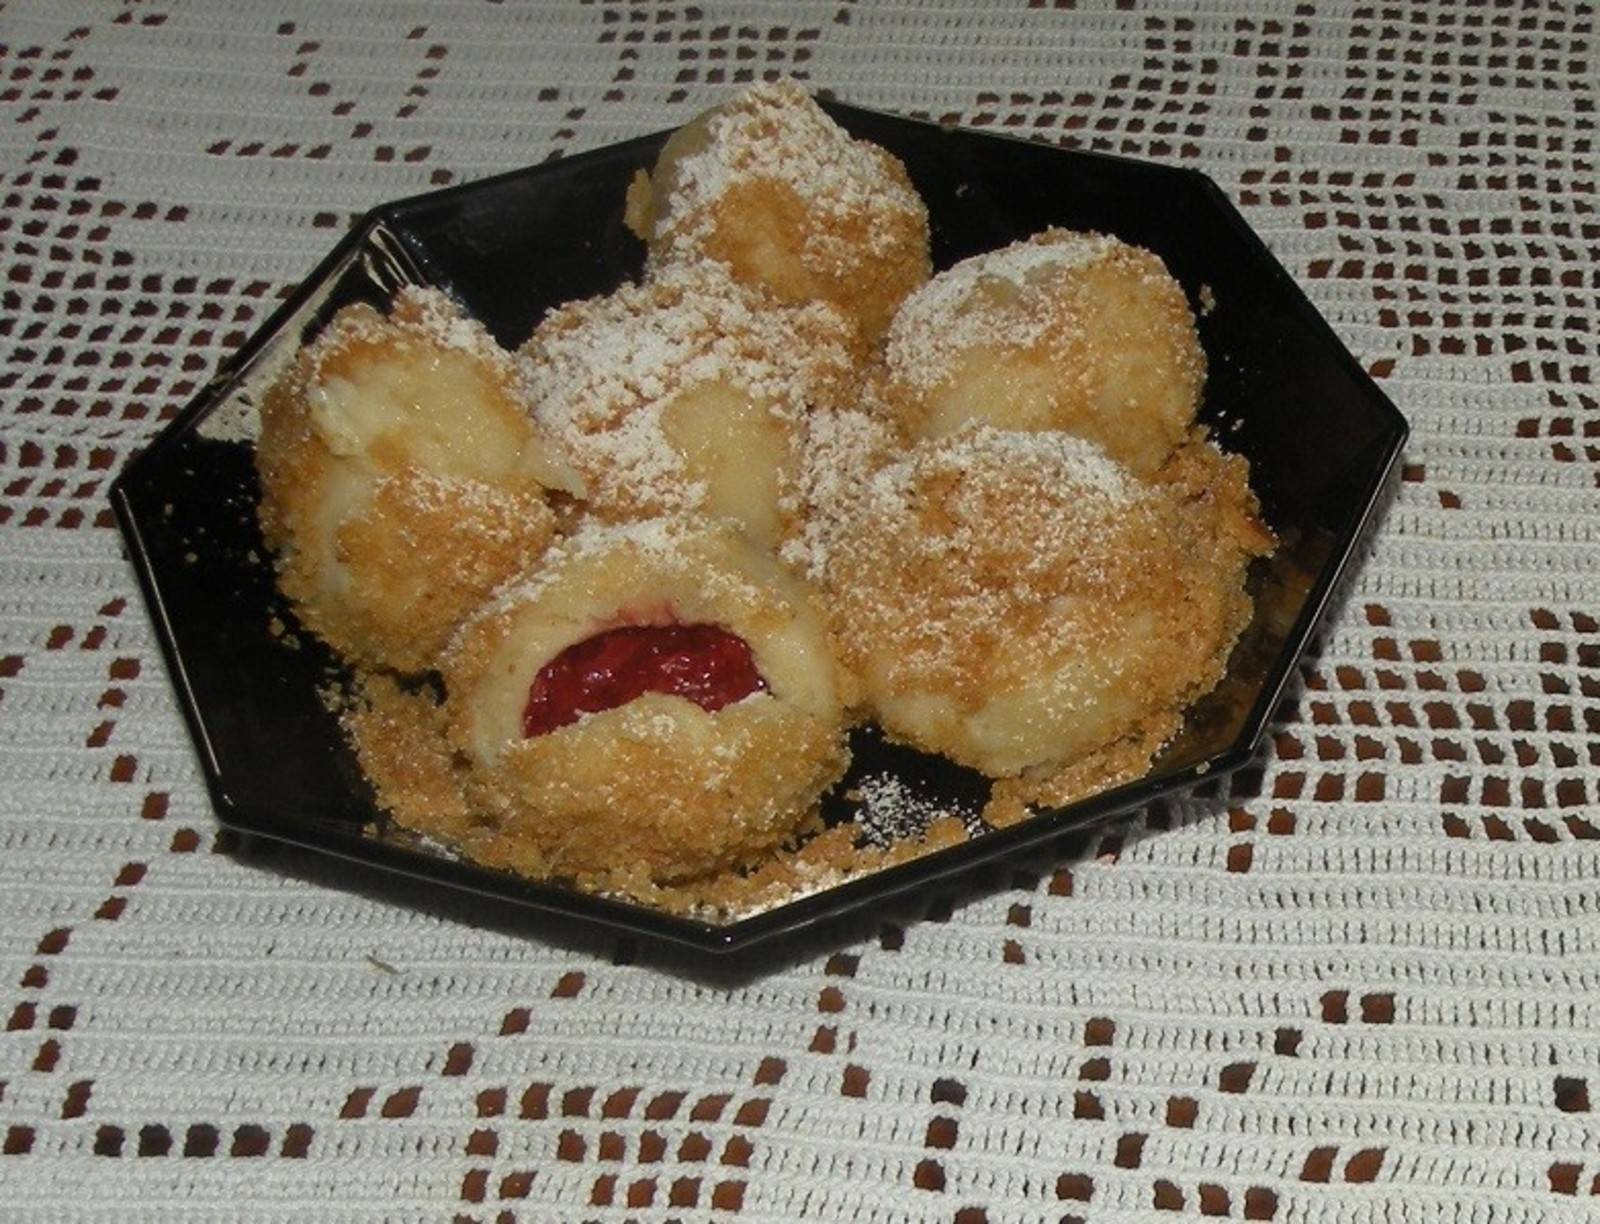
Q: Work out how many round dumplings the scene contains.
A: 6